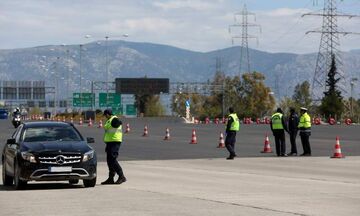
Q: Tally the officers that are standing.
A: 5